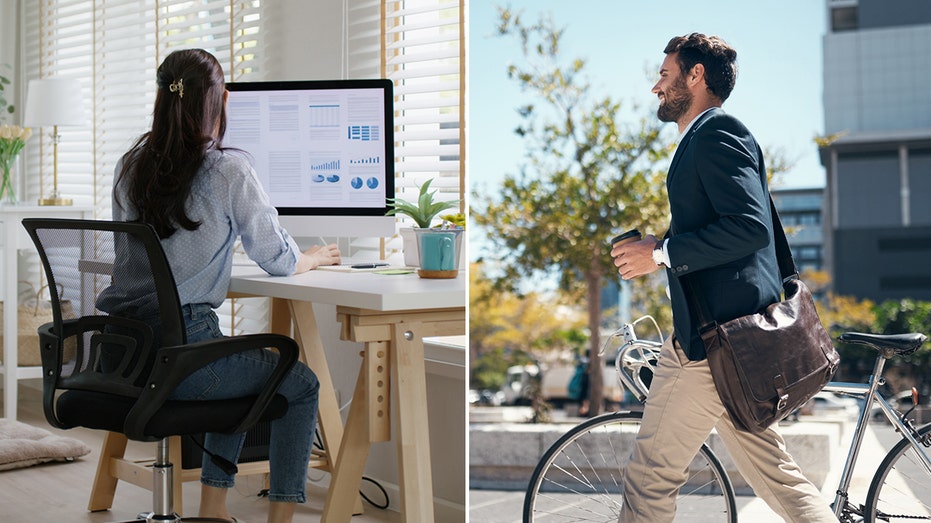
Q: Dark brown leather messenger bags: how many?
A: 1